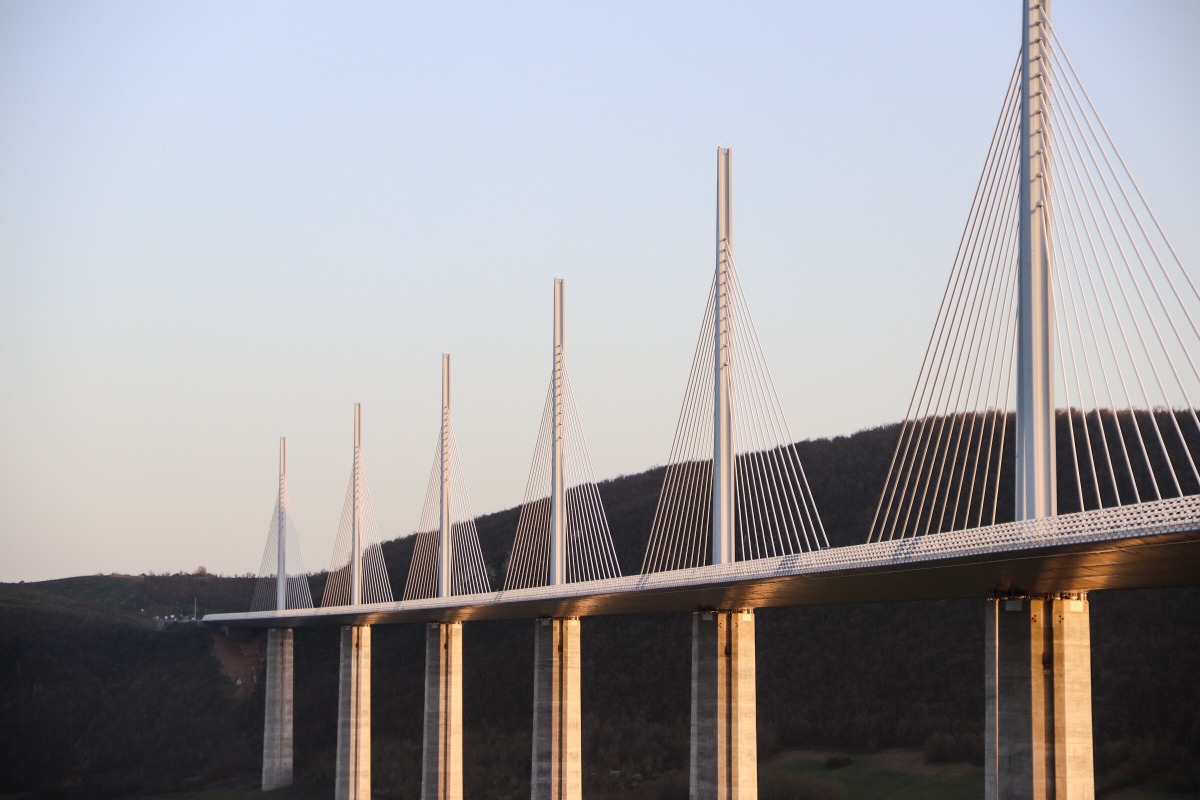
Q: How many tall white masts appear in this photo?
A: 6